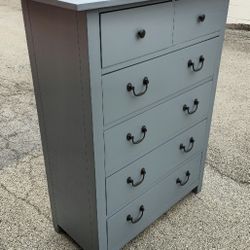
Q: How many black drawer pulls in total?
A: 10